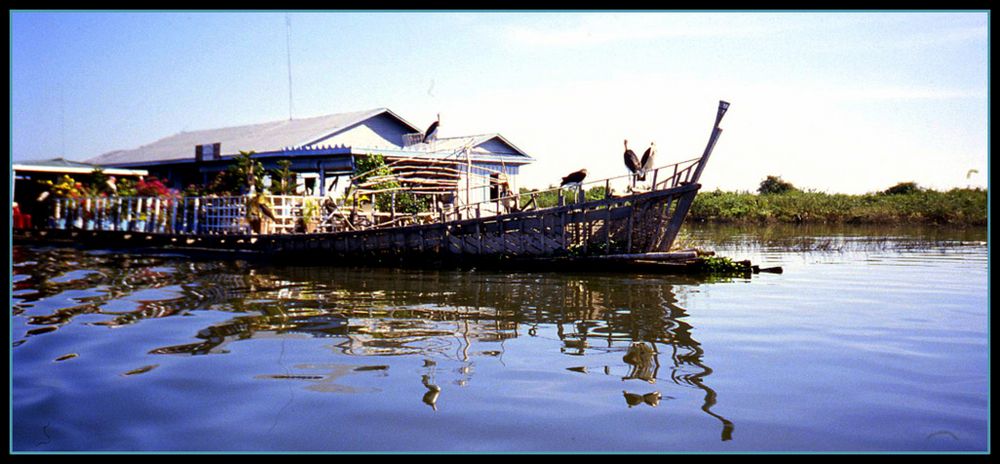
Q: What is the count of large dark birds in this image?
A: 4